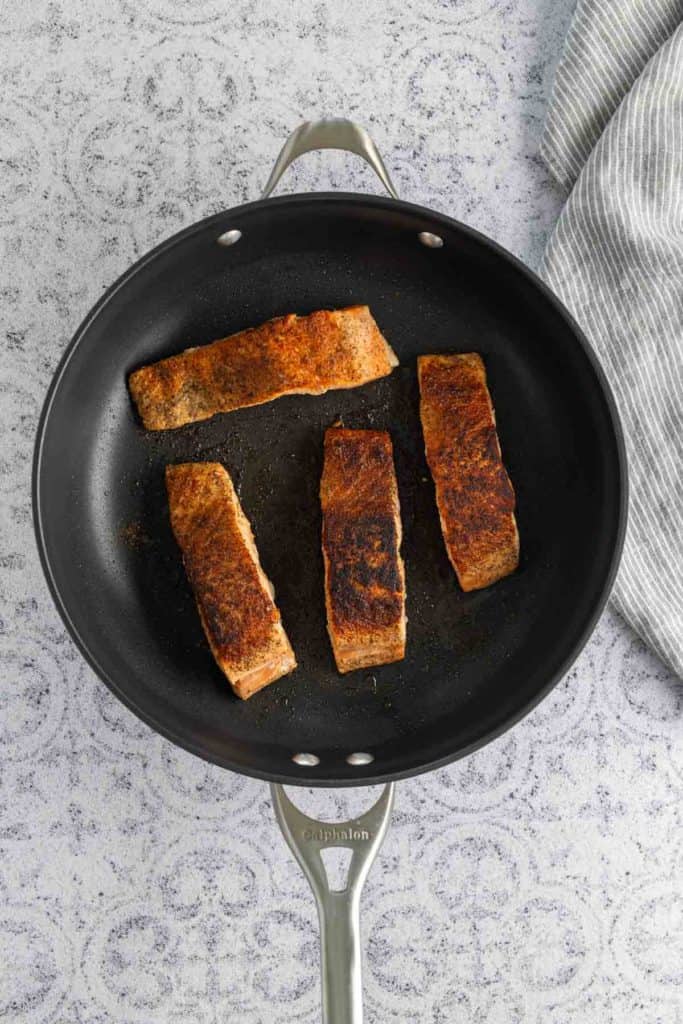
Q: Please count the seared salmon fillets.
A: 4